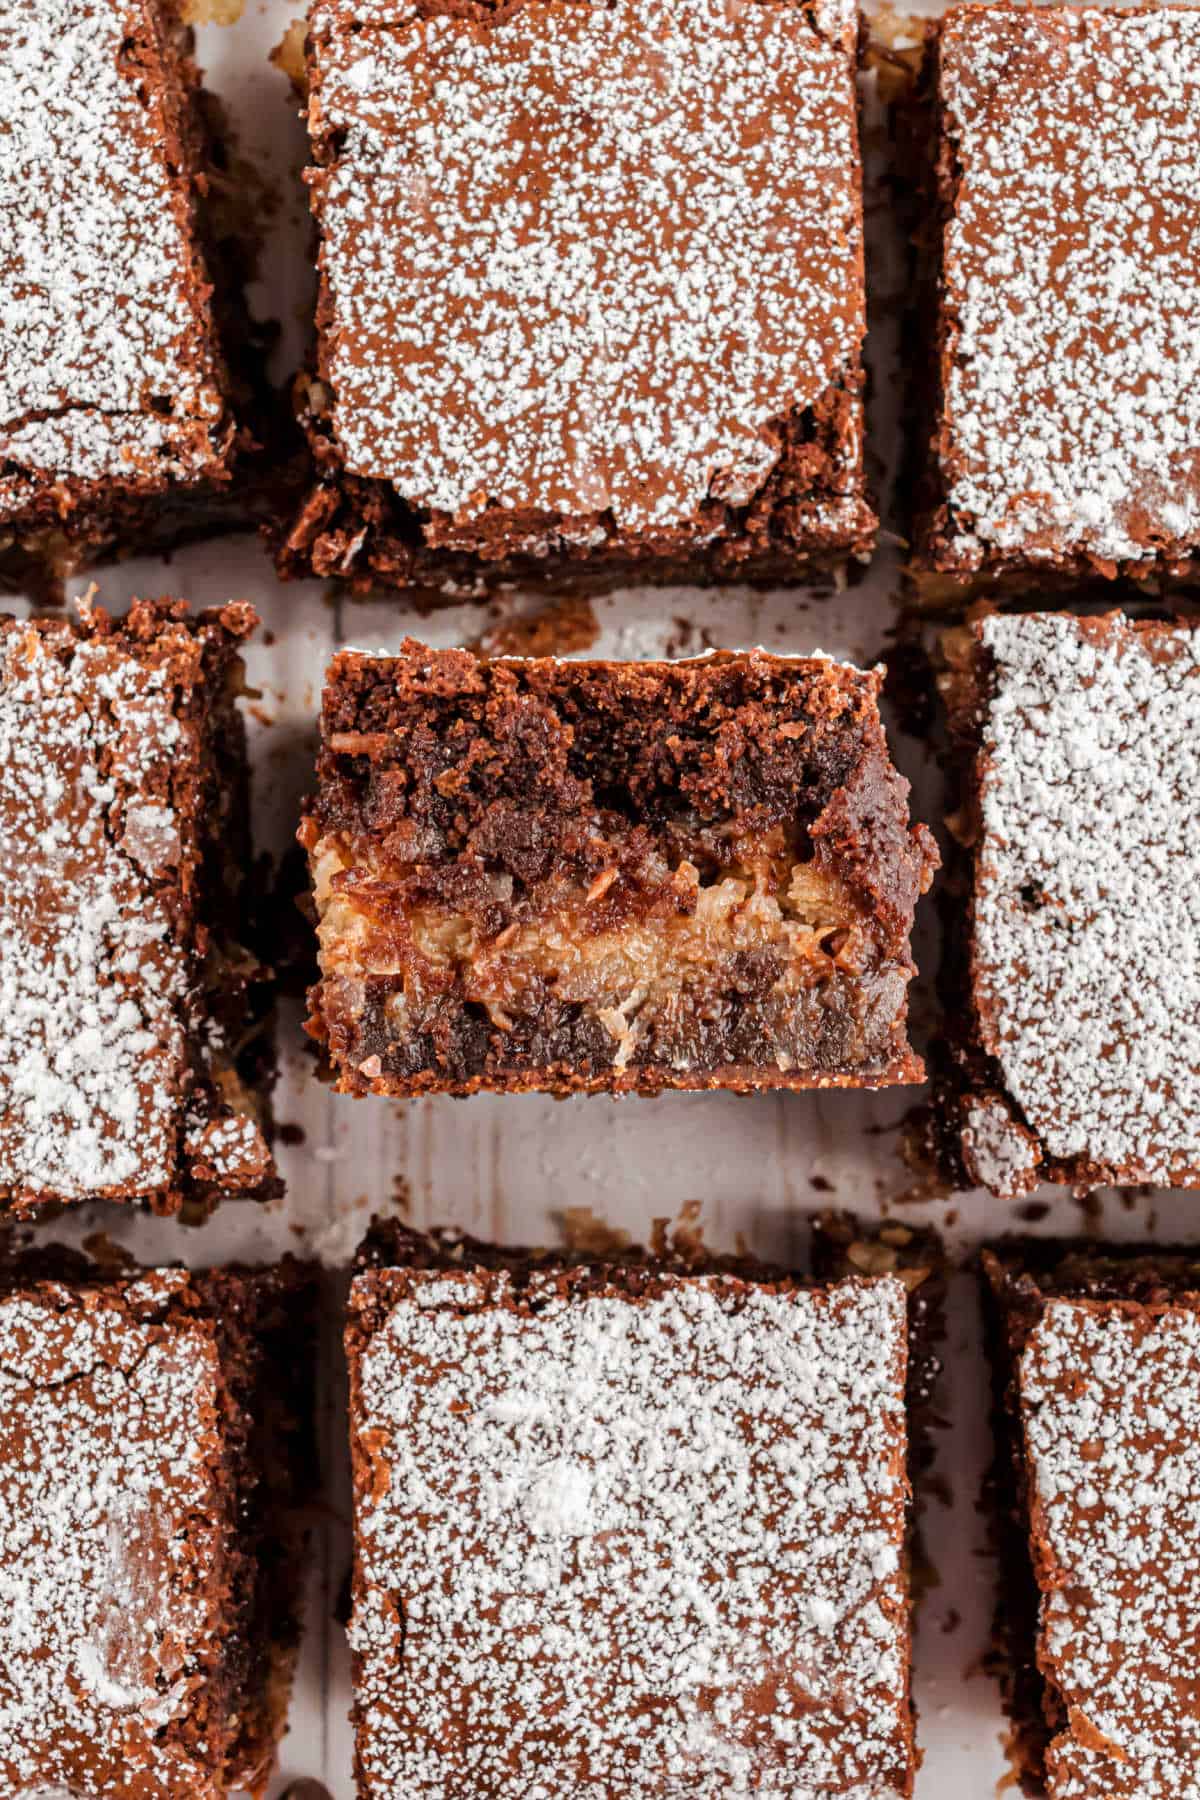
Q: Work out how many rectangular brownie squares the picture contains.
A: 9